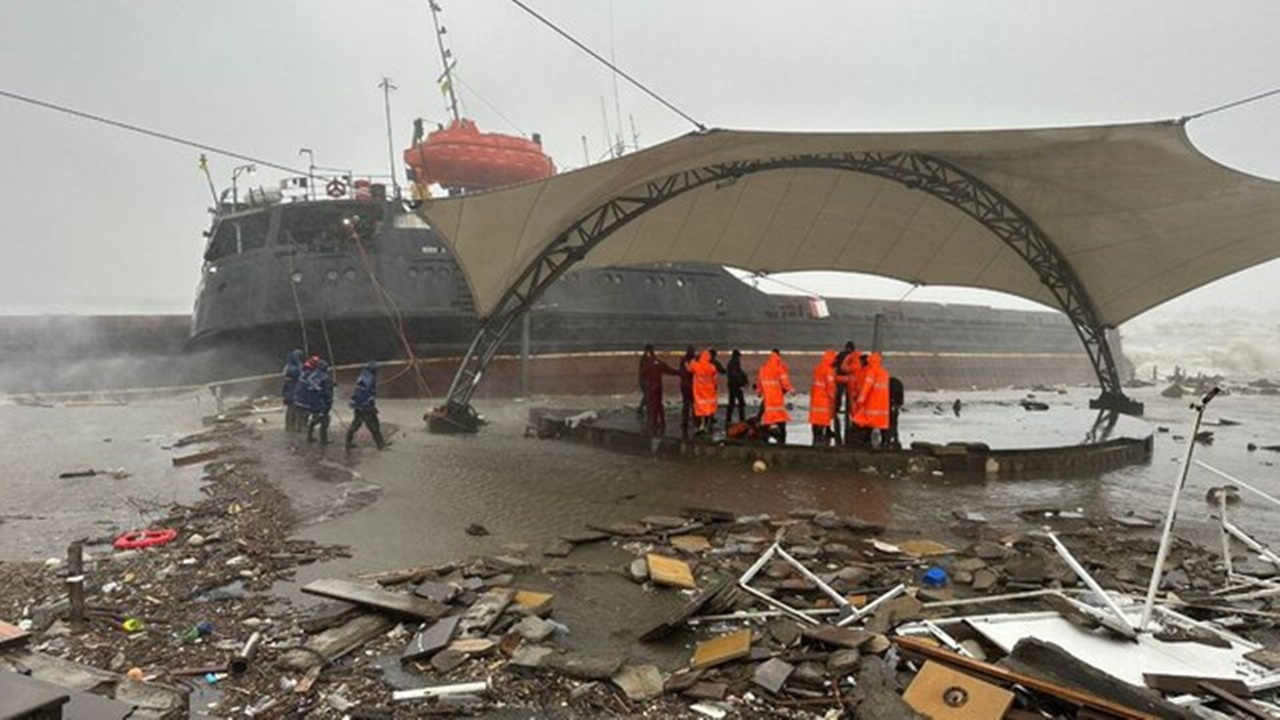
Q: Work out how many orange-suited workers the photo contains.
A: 5